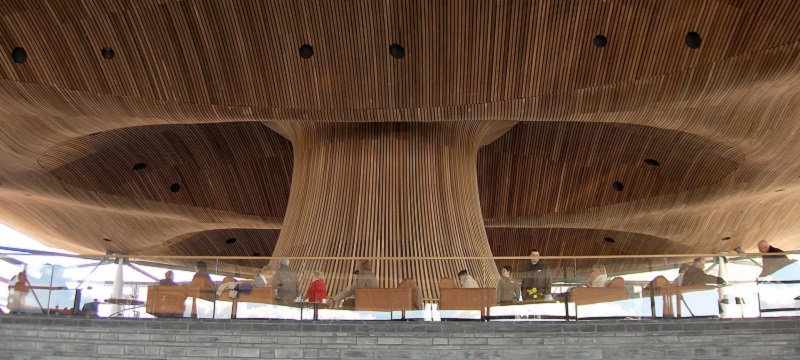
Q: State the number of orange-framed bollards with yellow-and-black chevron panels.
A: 0